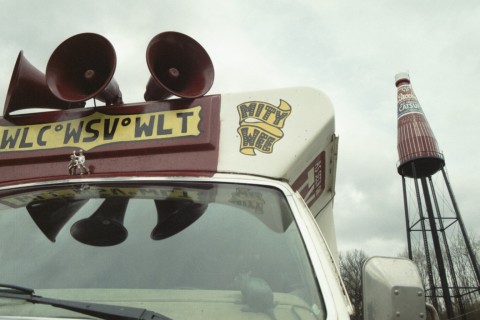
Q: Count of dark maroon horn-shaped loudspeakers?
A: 3